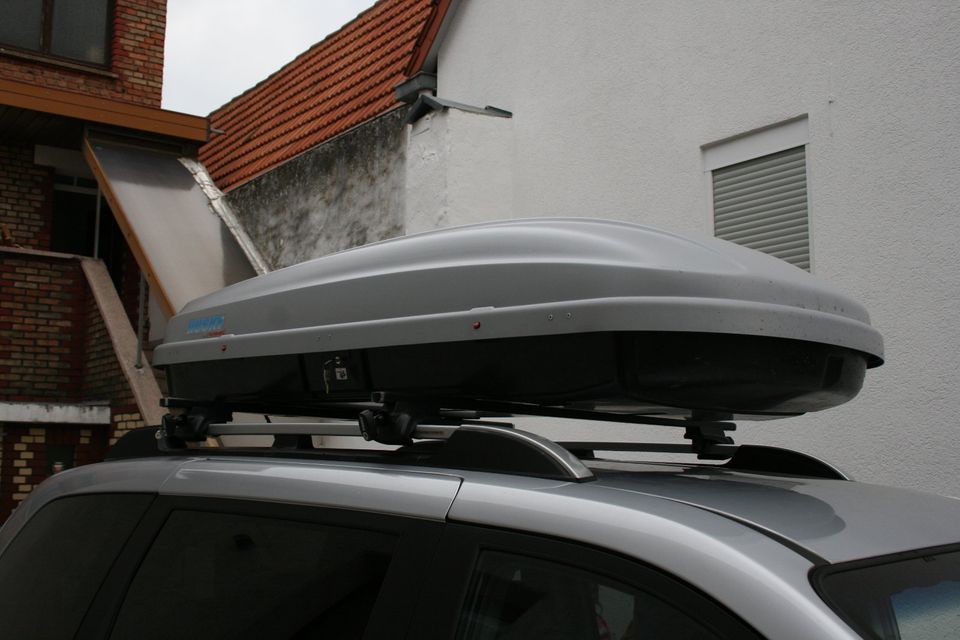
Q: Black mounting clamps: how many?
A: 3